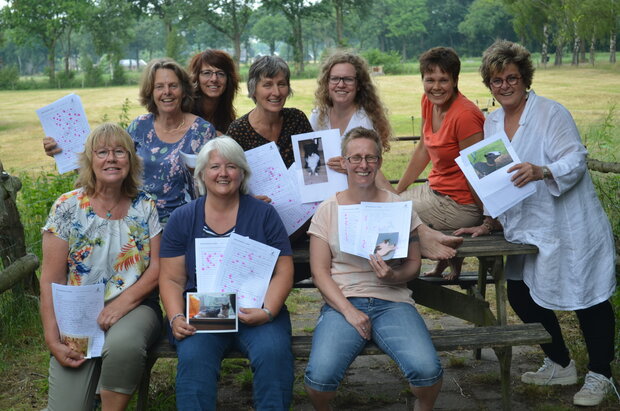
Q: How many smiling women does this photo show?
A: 9